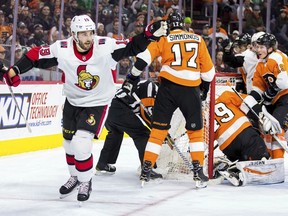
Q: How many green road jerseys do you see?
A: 0